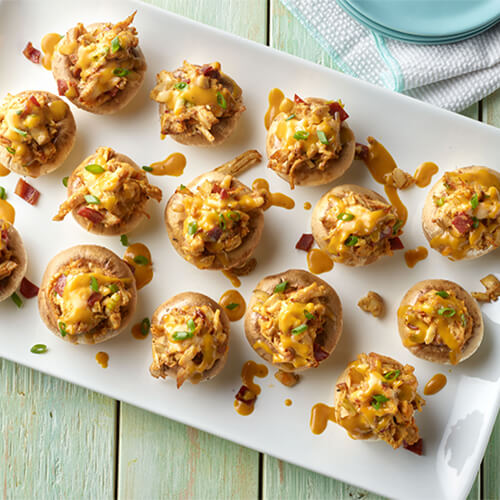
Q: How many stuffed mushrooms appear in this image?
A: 14